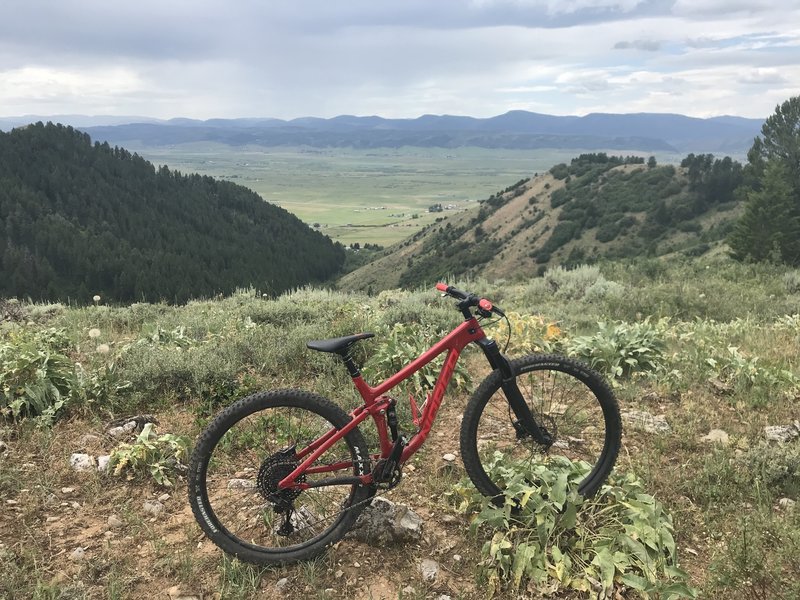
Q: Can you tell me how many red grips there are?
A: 2